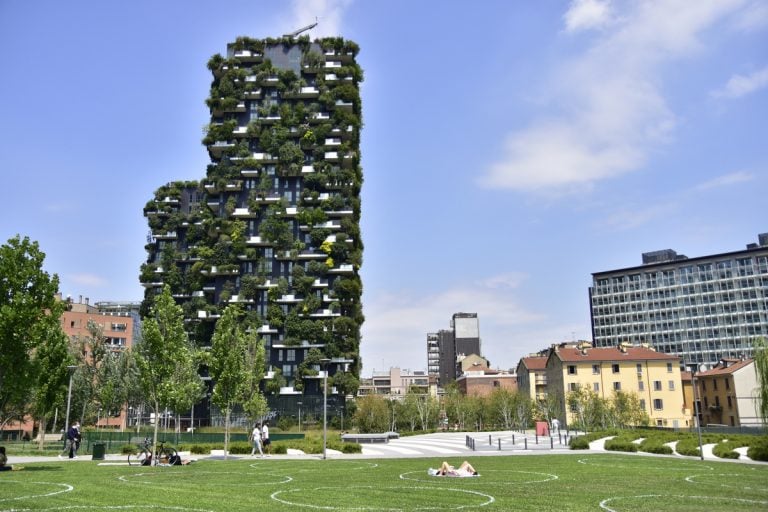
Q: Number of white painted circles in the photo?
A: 9